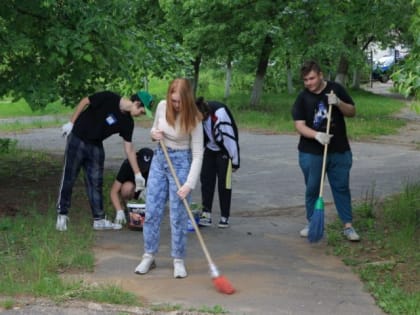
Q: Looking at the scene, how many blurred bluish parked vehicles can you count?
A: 1